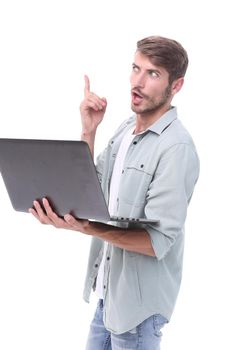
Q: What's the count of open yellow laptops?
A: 0